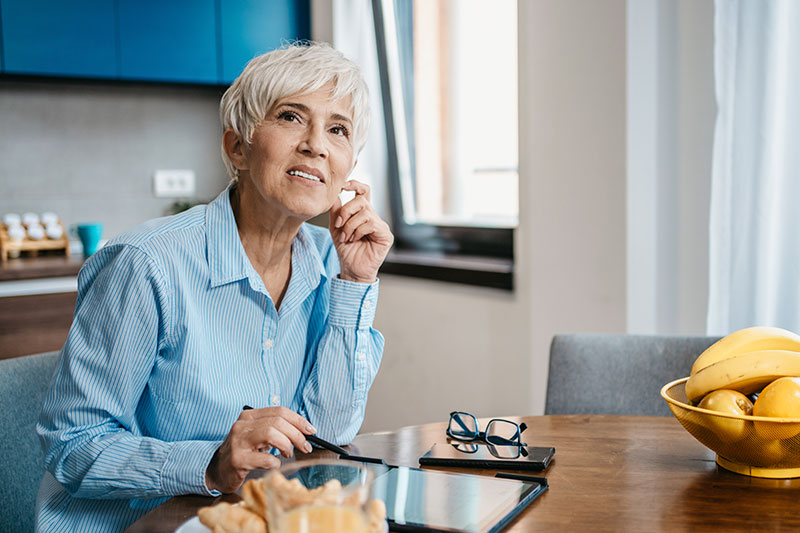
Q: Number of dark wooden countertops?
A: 1